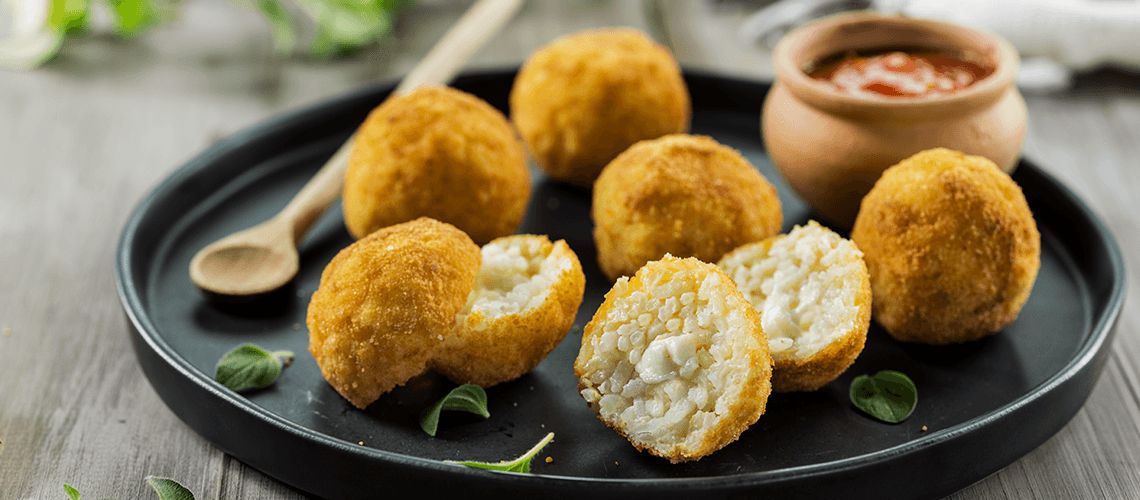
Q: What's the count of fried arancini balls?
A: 6